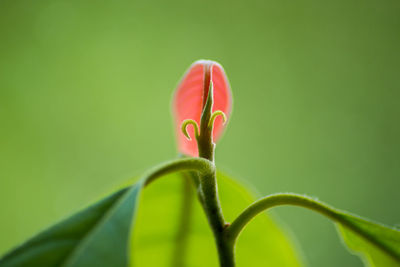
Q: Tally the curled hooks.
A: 2